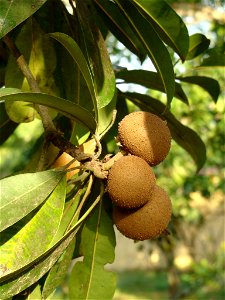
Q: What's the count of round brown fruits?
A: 3